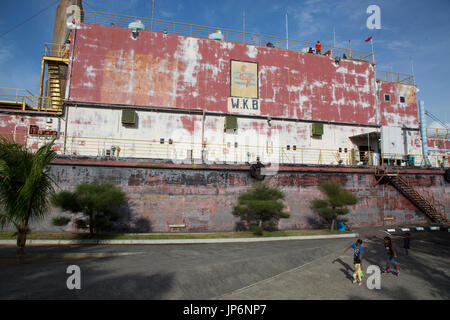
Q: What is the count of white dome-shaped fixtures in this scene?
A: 2